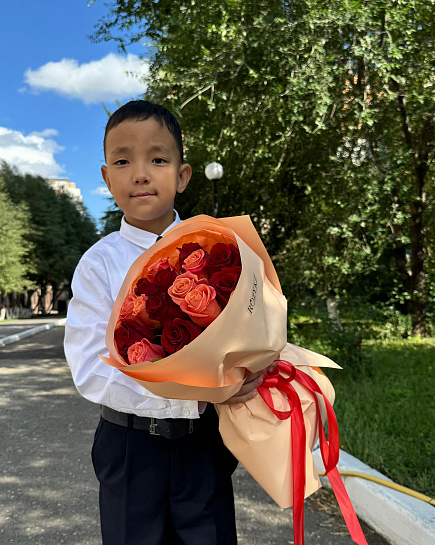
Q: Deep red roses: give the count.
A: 8